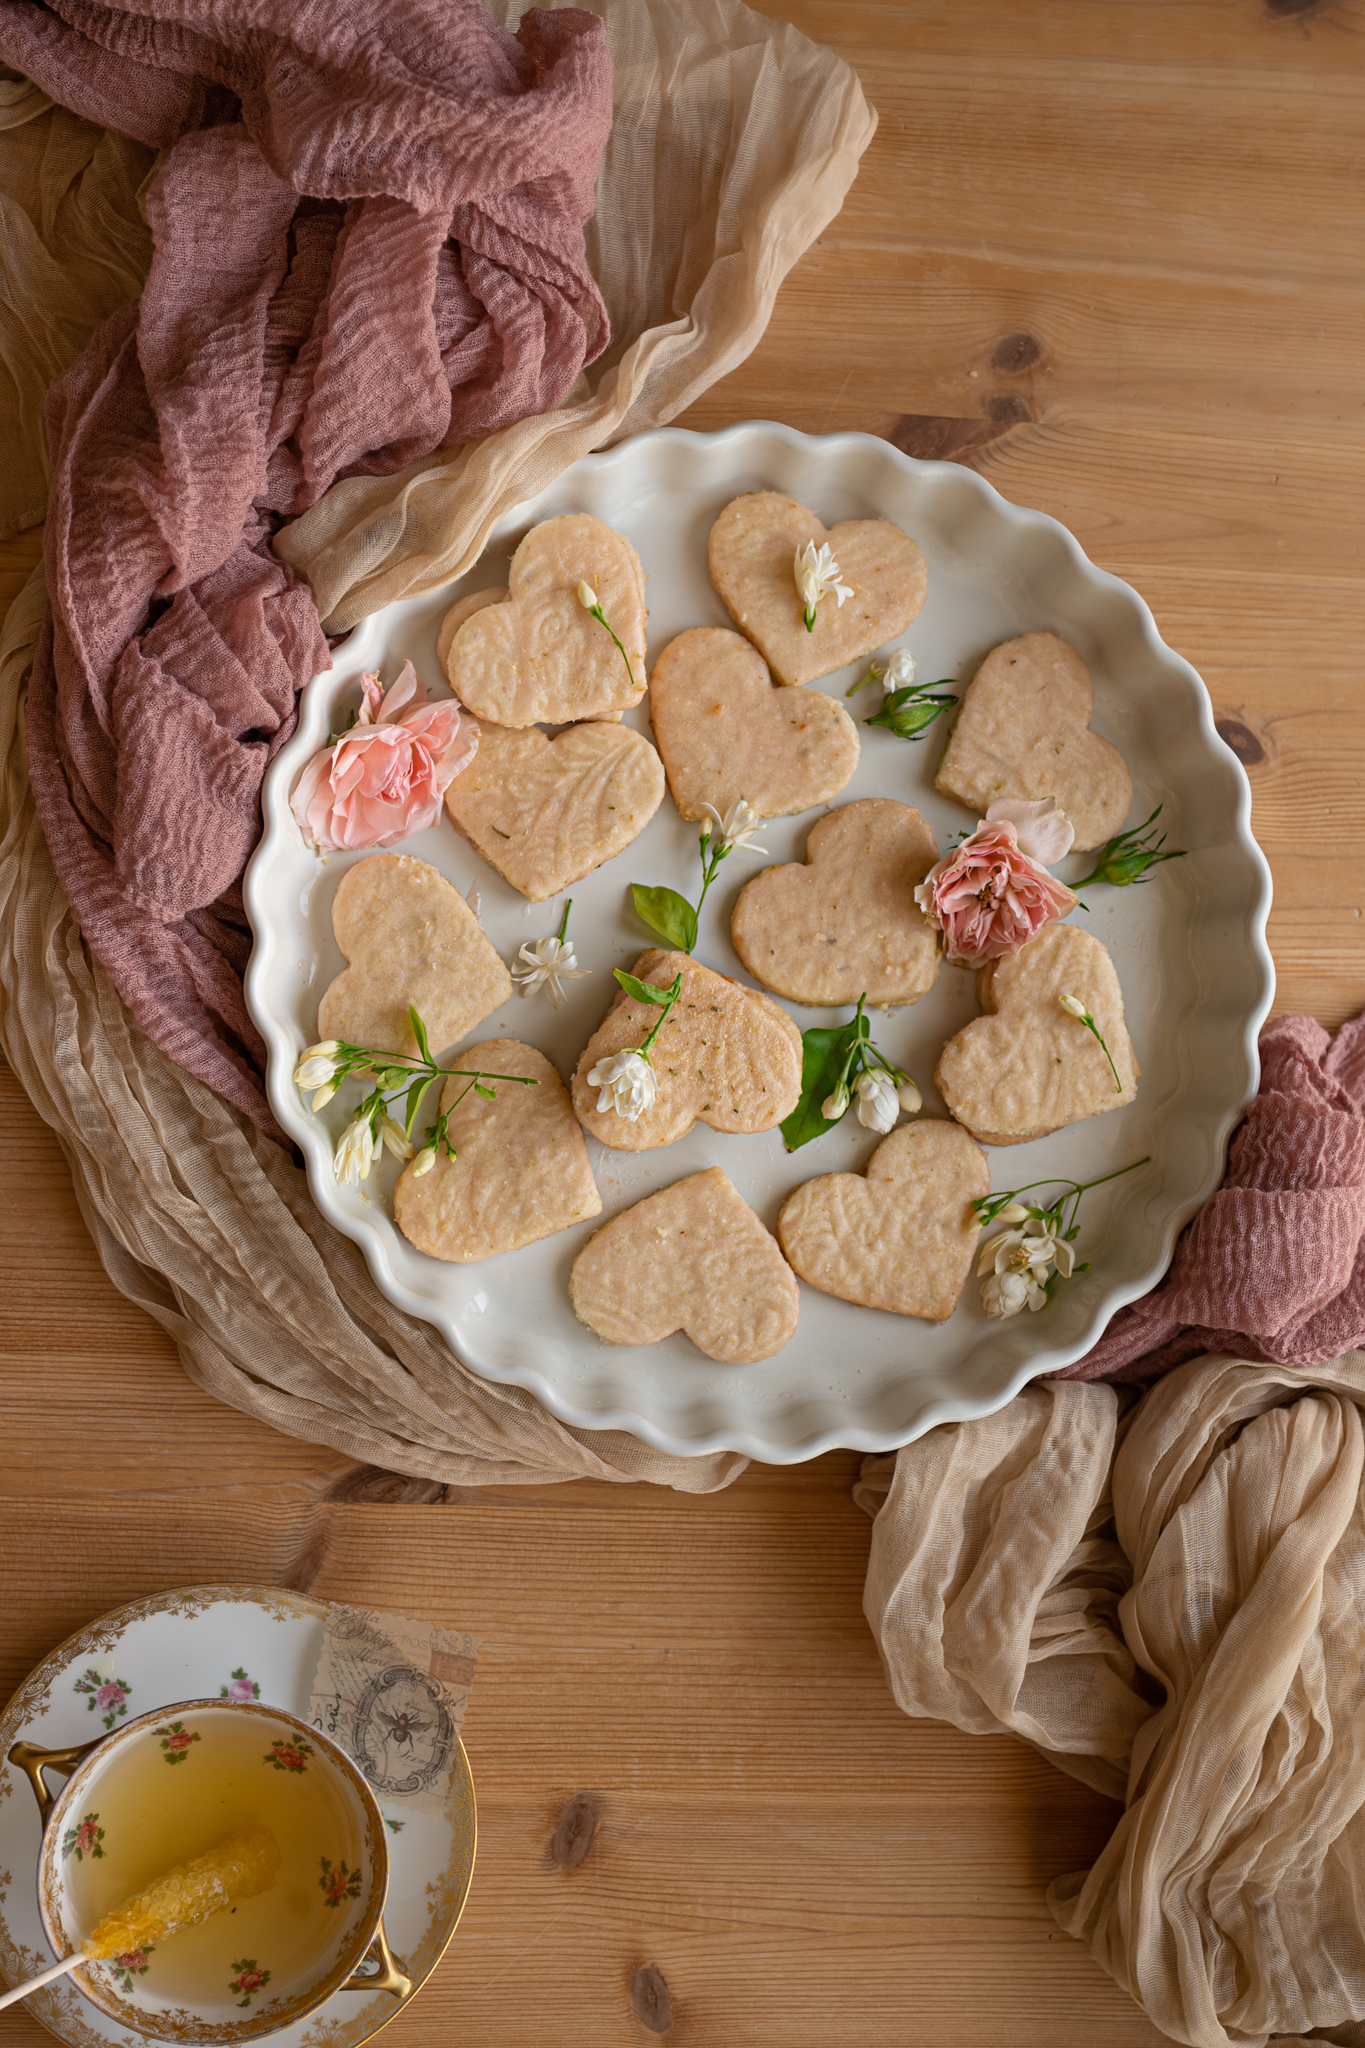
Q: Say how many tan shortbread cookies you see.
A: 15